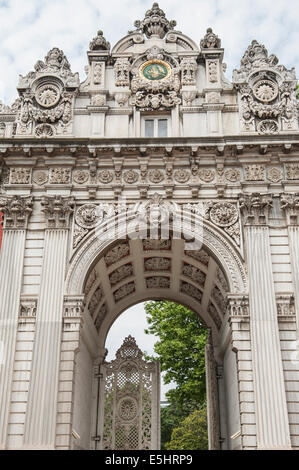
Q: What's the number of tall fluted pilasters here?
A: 4